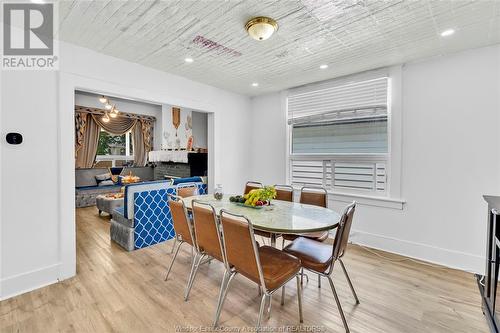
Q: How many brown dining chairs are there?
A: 8